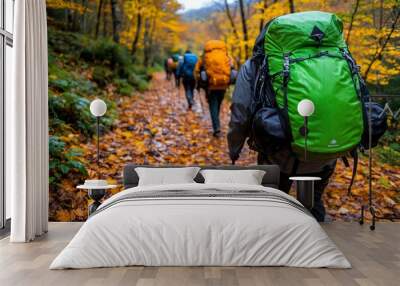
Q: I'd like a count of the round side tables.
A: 2